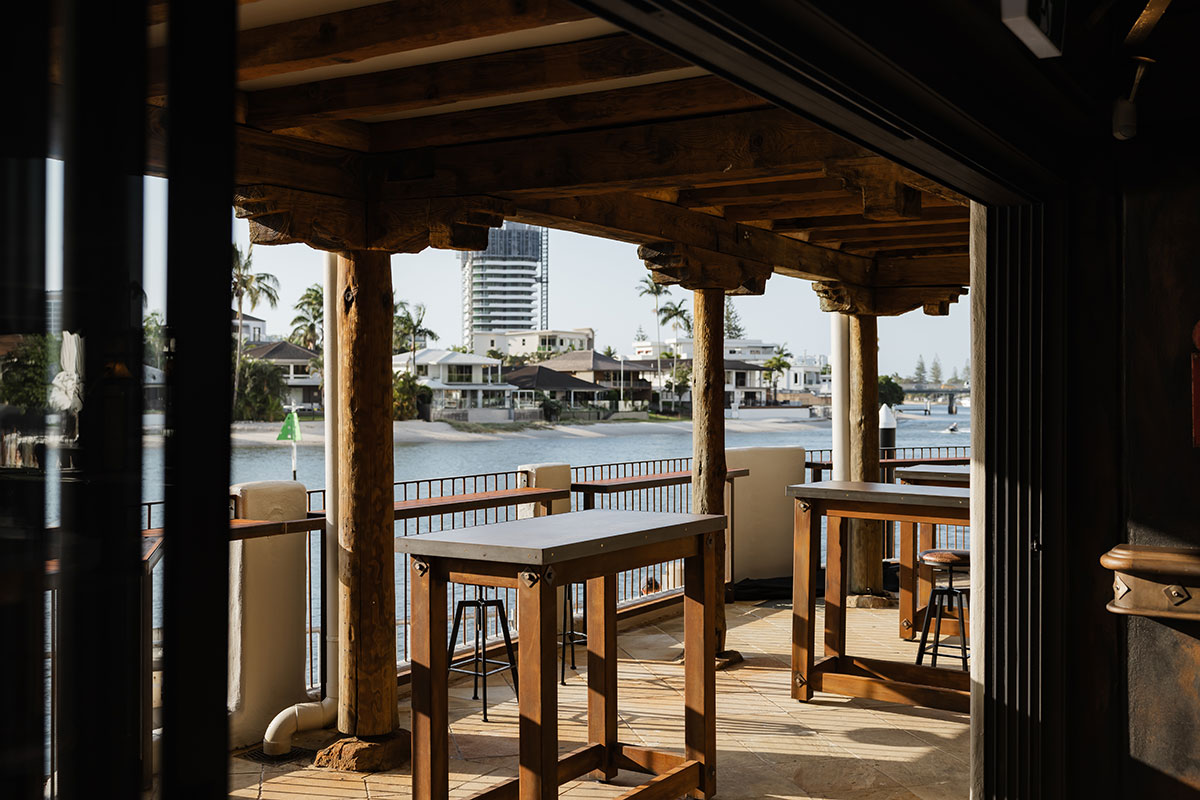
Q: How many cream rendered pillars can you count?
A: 3